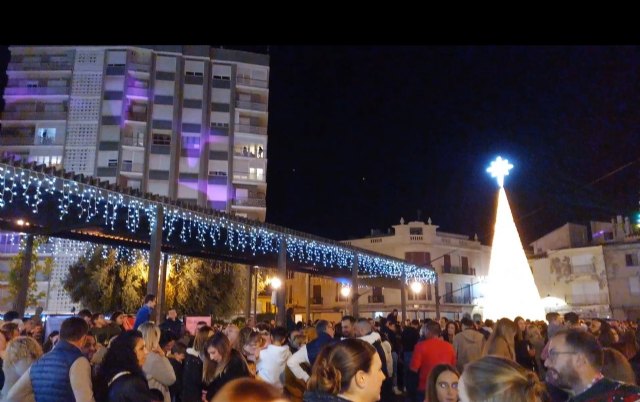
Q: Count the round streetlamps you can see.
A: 3